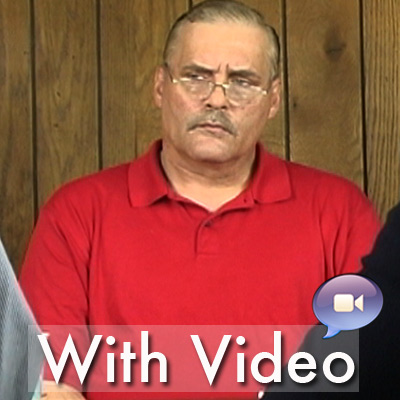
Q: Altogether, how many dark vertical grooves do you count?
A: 5